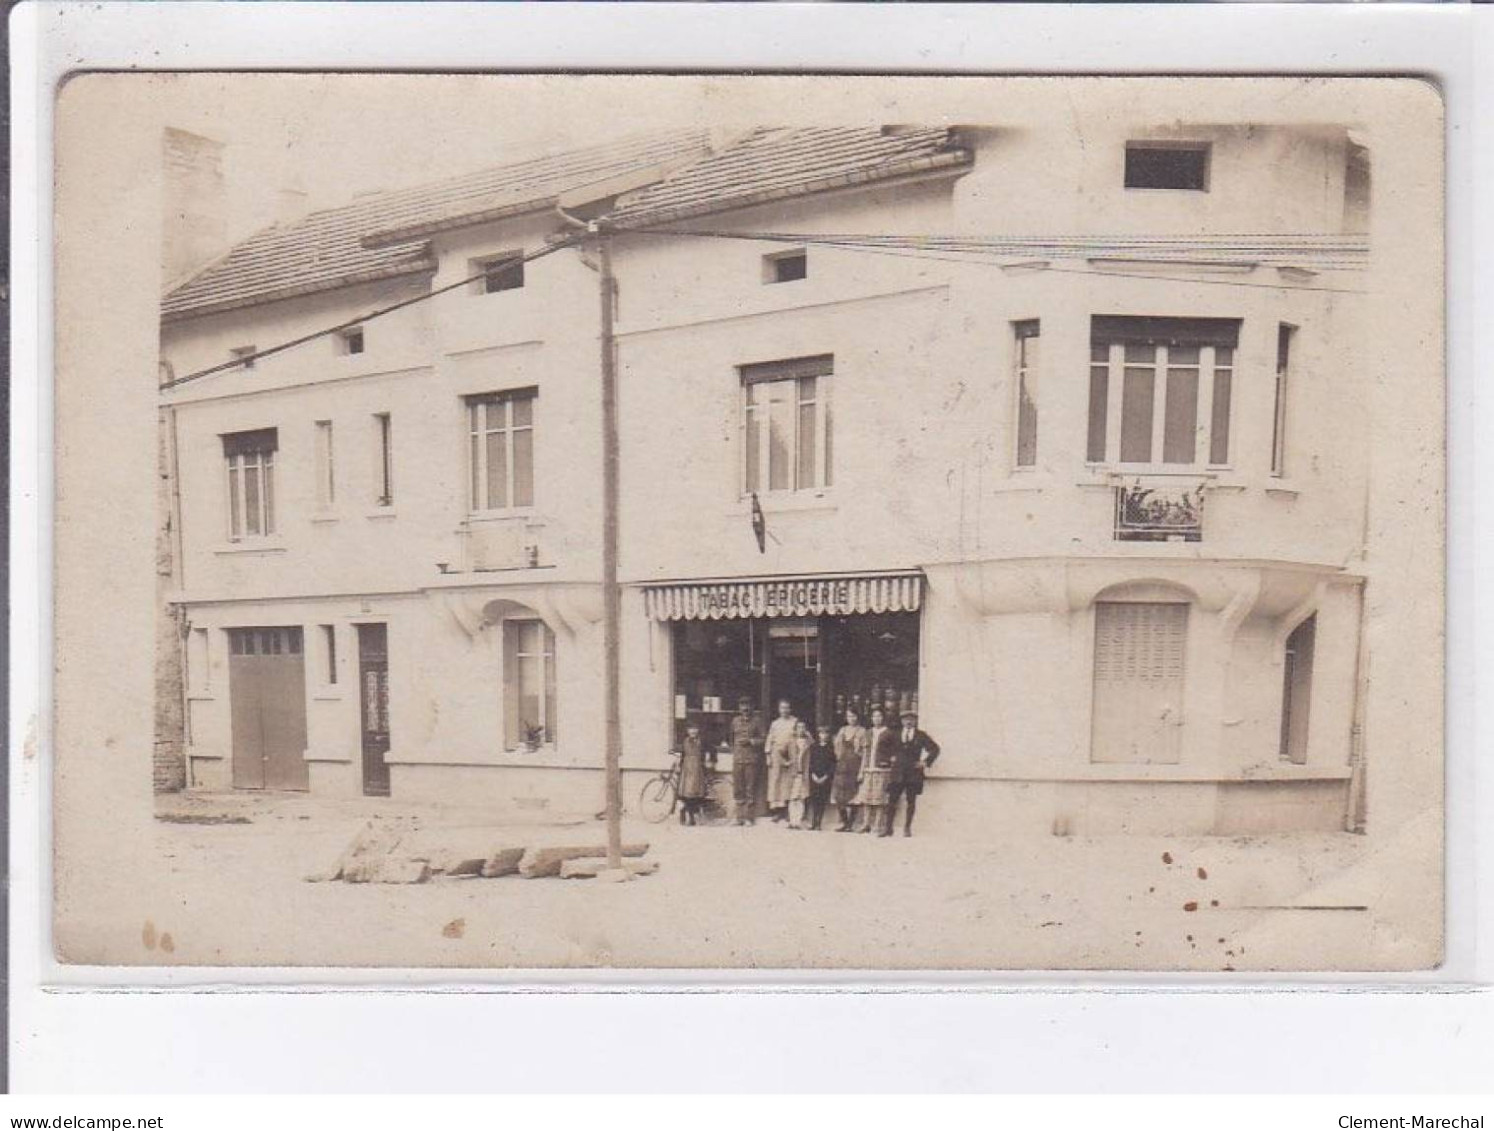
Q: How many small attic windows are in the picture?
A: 5